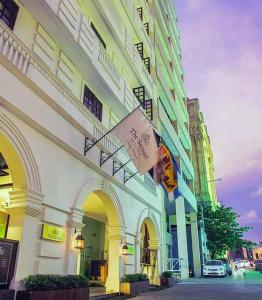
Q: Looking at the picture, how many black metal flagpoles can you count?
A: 4